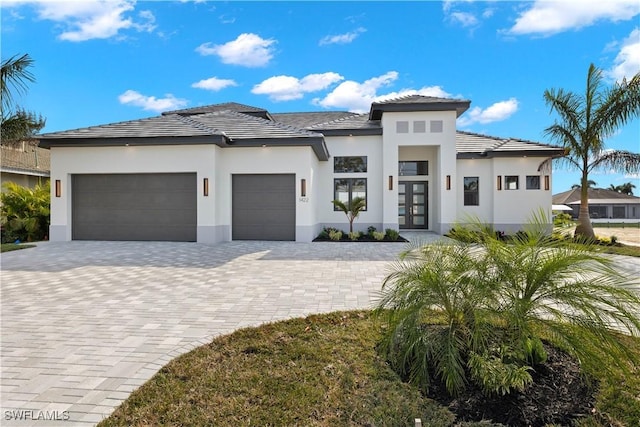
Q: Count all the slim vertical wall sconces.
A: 7